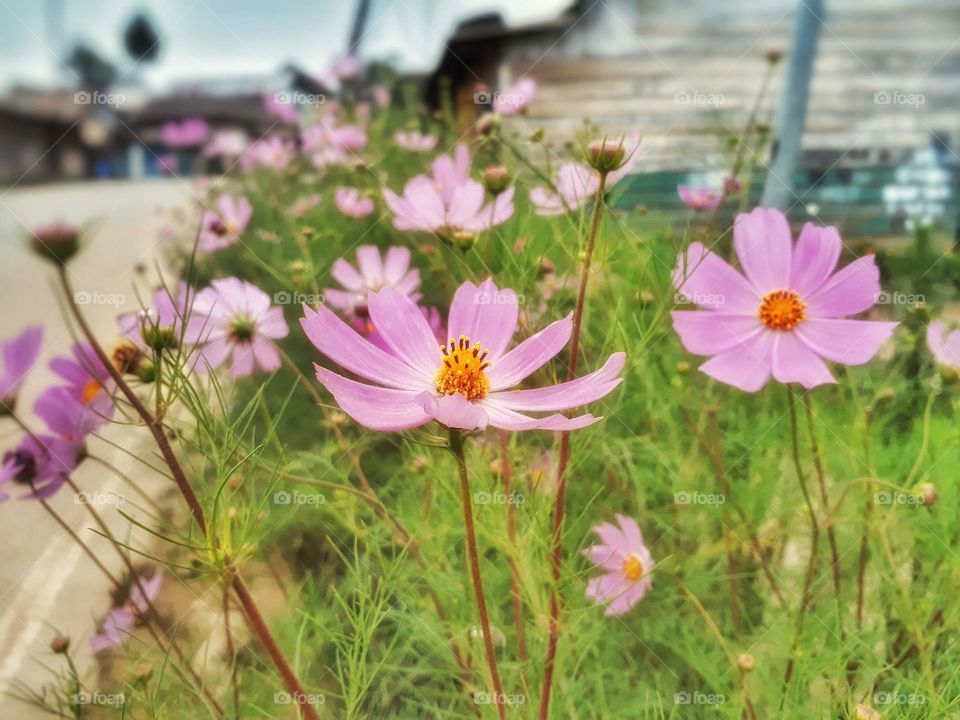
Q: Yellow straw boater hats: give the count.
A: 0